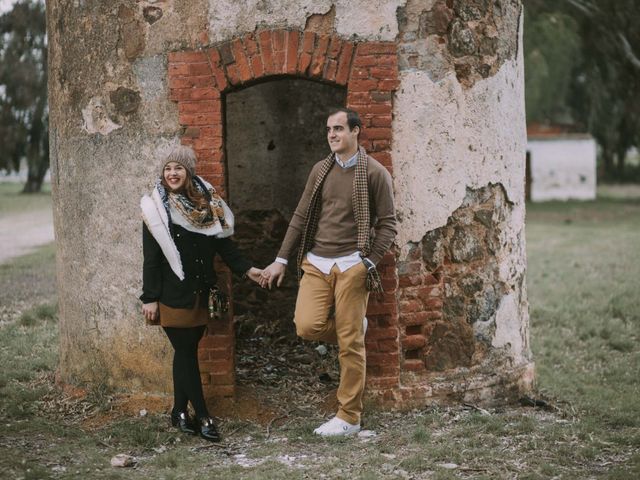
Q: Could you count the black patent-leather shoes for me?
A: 2